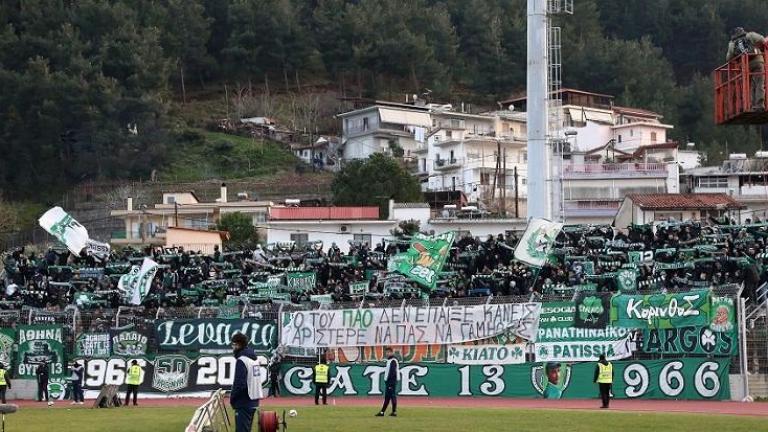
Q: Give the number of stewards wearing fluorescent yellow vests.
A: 4